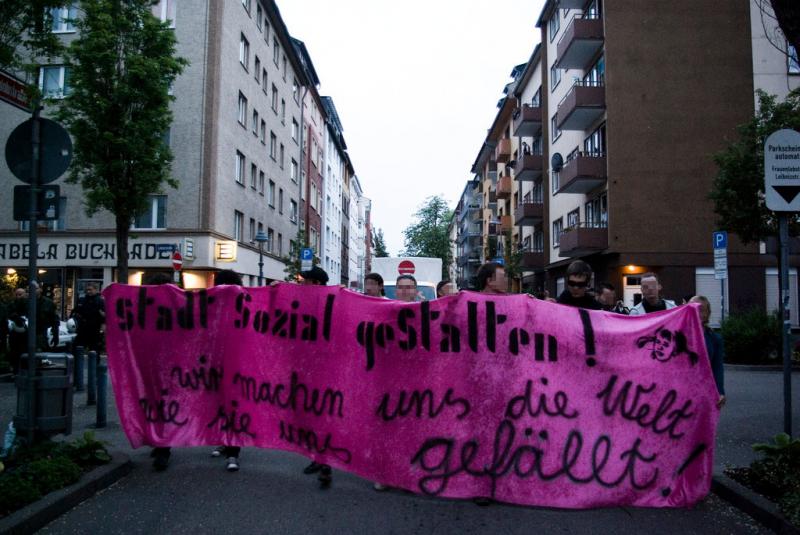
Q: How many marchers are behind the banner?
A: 11